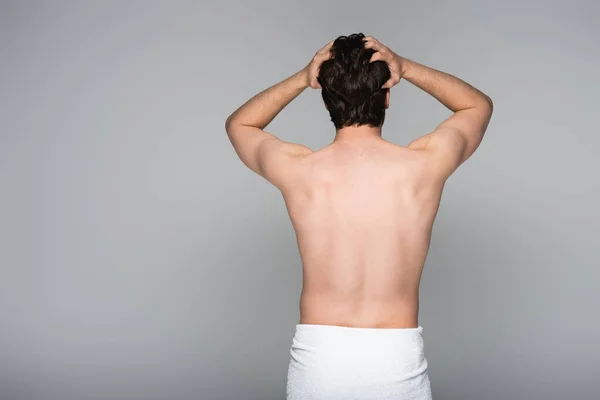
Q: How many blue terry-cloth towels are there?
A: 0